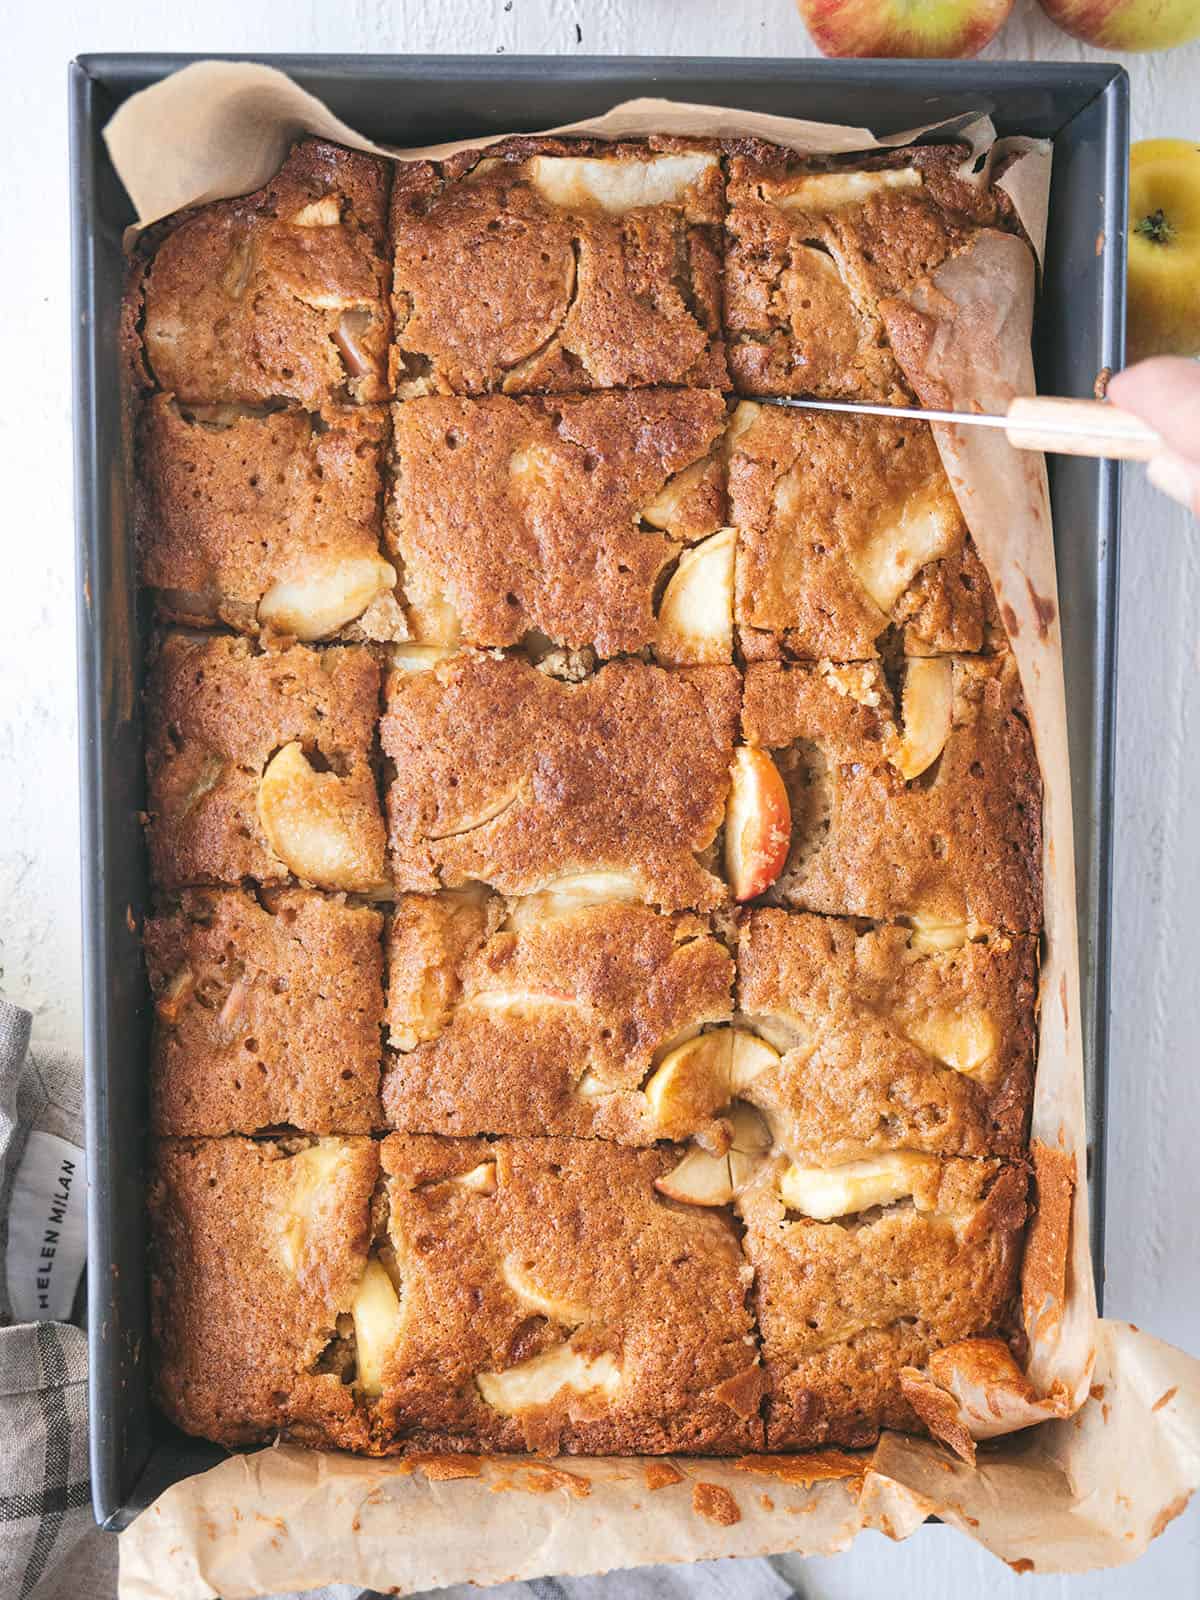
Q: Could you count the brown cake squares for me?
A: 15